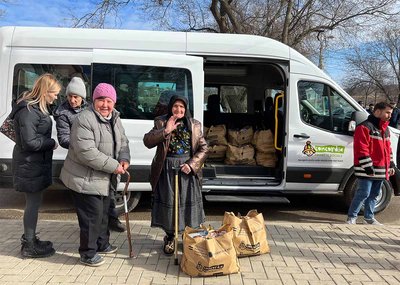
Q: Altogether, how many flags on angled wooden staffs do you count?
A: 0